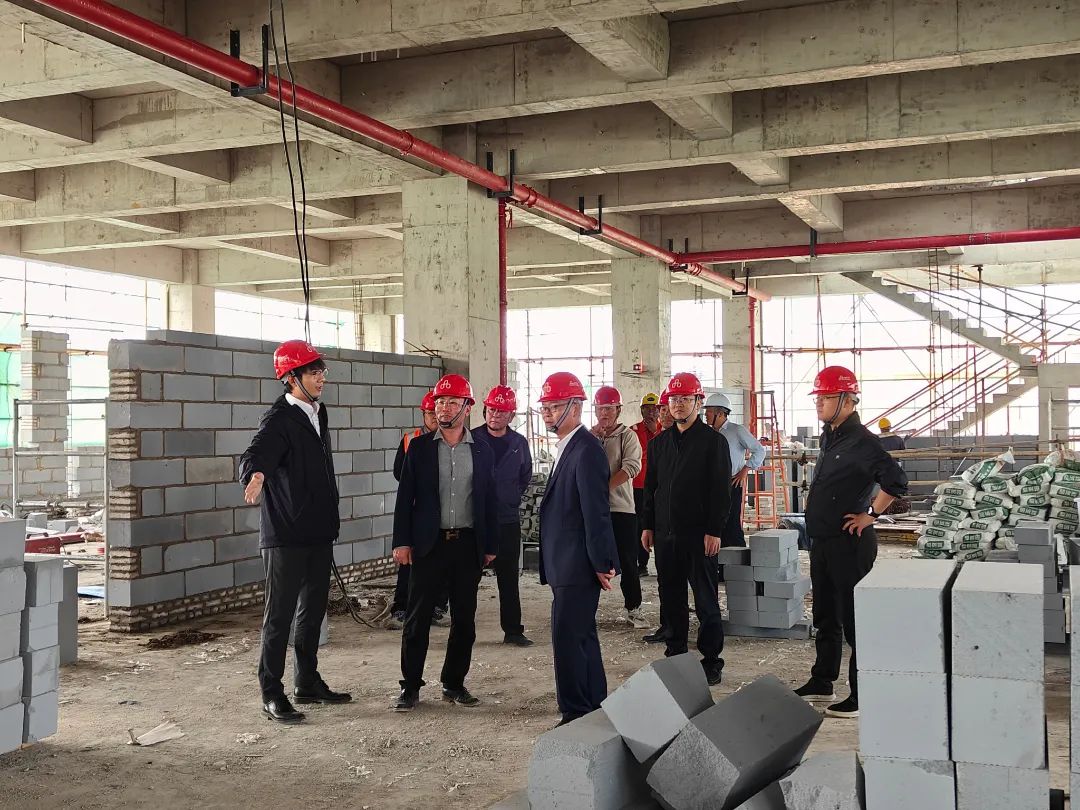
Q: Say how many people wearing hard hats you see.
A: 12